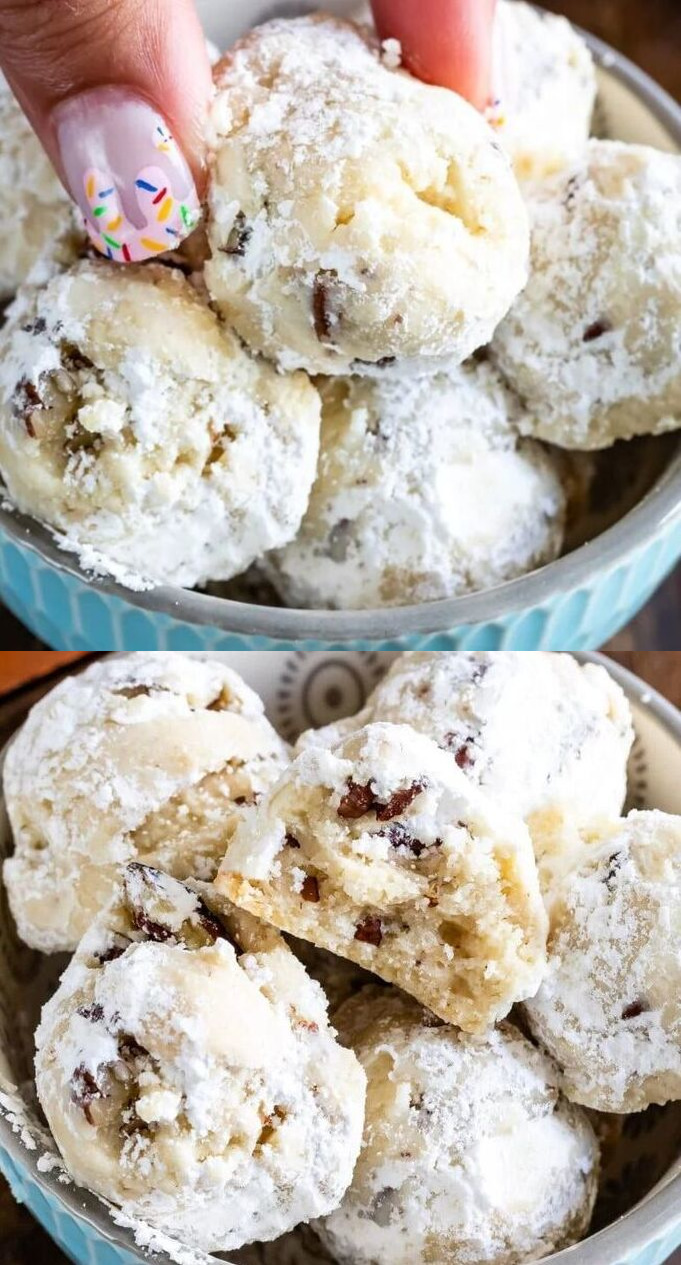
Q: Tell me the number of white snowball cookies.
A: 12